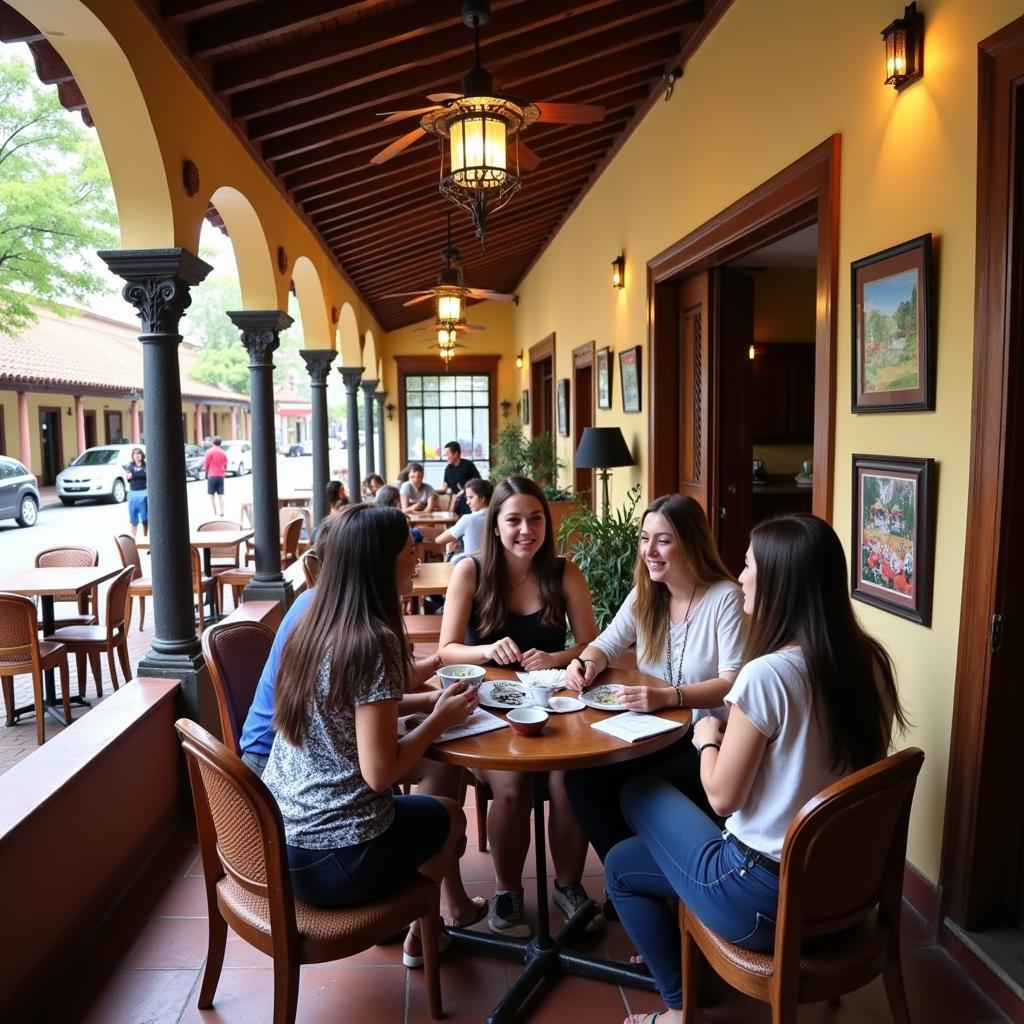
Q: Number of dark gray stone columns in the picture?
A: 6